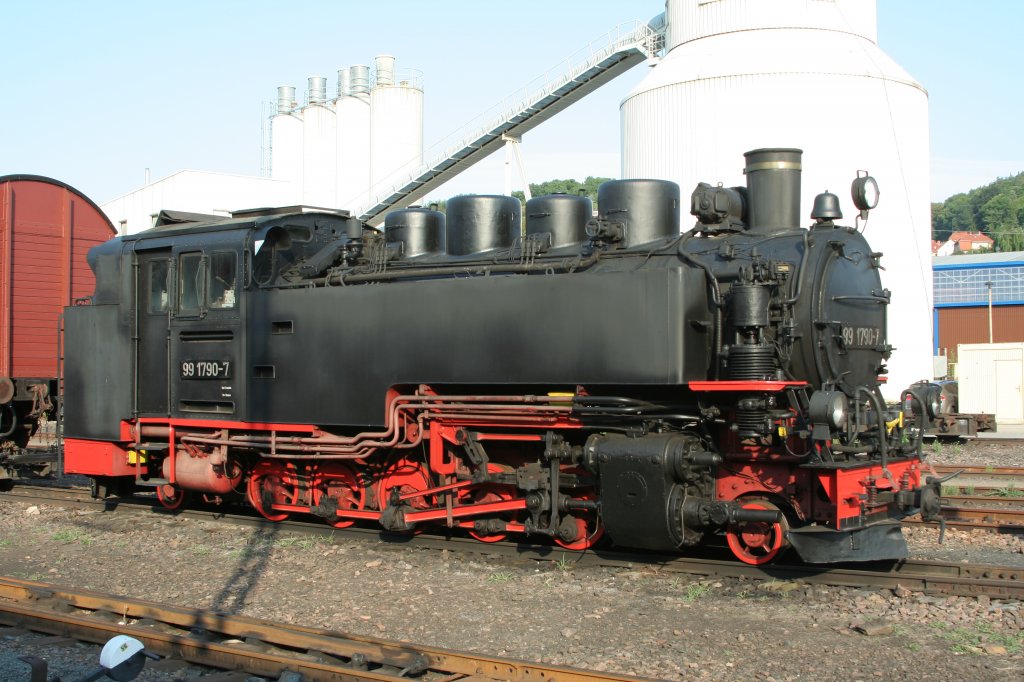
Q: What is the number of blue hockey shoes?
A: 0